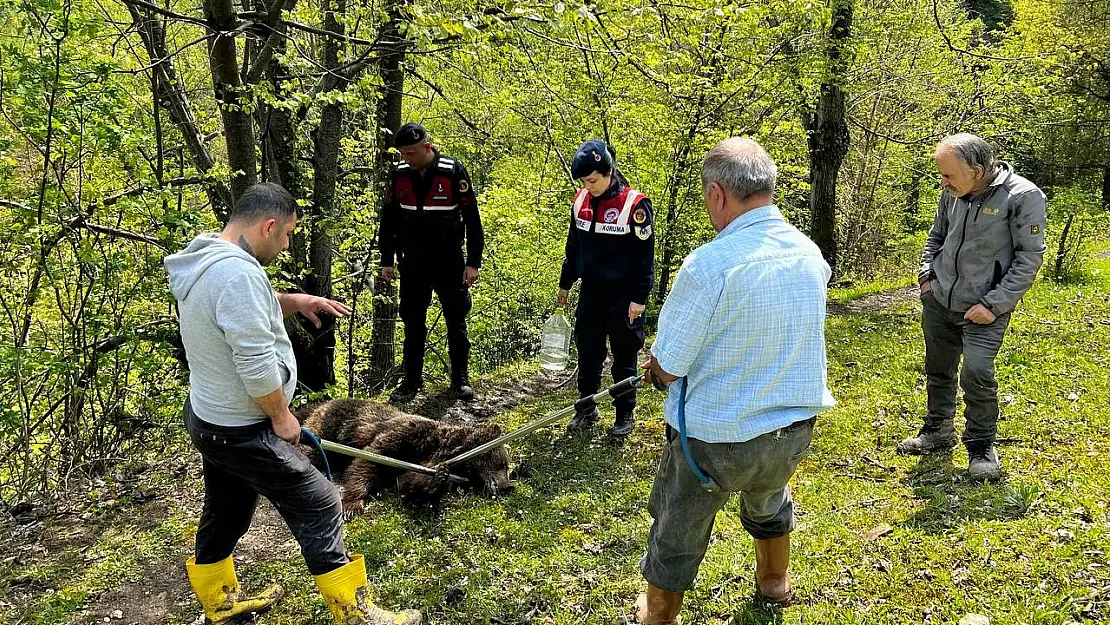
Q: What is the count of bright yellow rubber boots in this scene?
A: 2